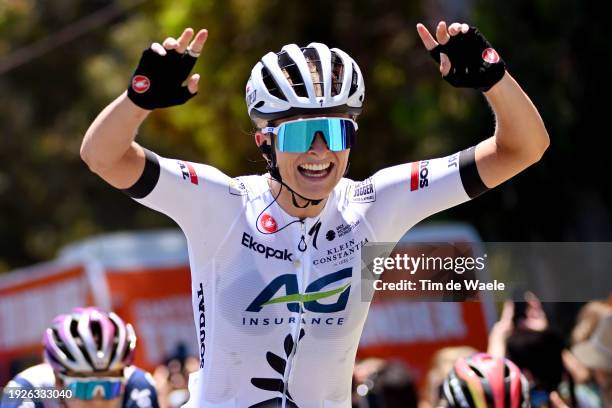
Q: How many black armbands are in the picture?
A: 2